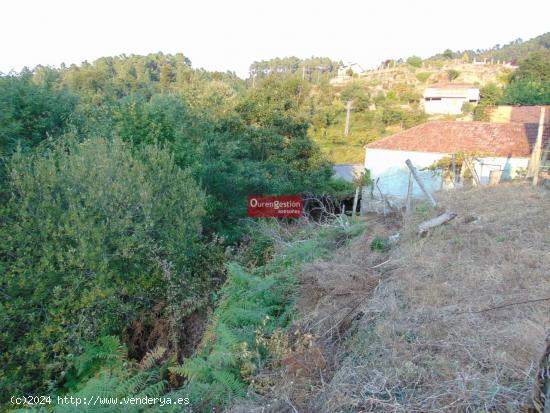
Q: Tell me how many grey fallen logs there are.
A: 1